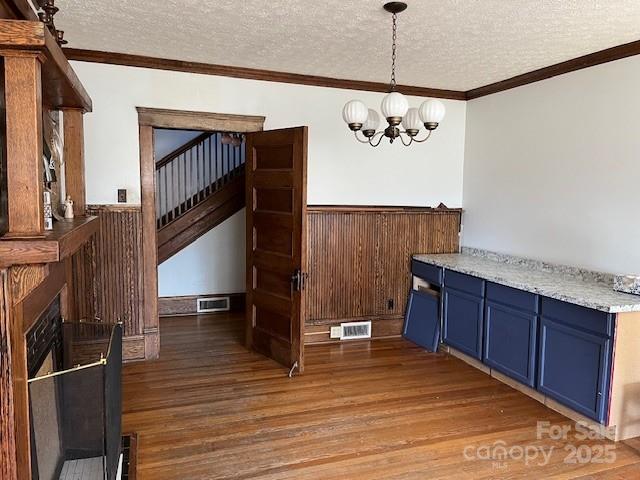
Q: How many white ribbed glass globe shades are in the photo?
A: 5